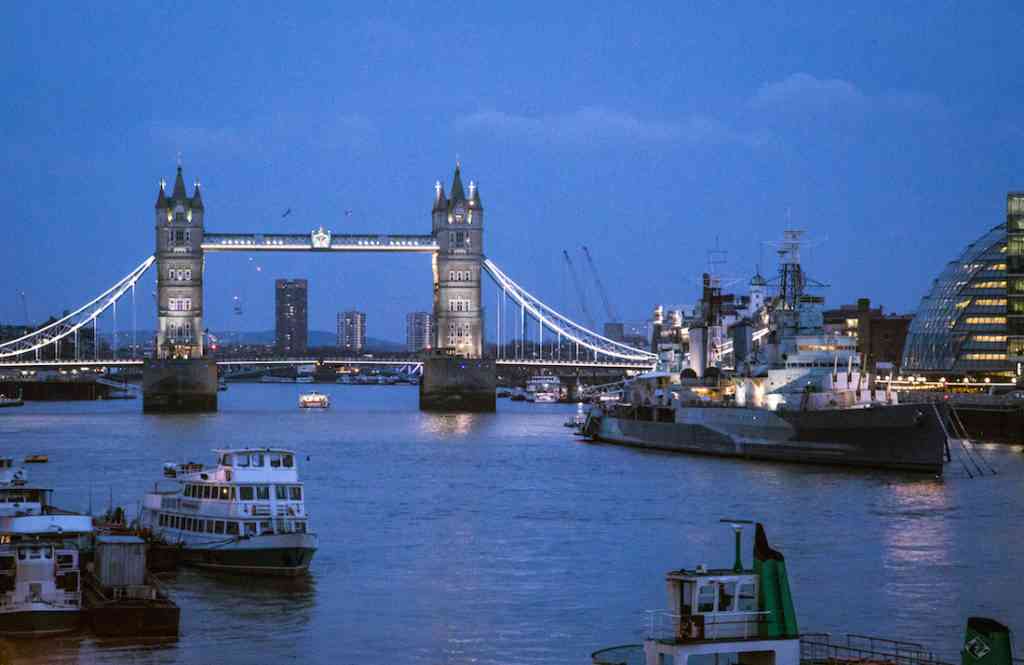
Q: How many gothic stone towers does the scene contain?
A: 2